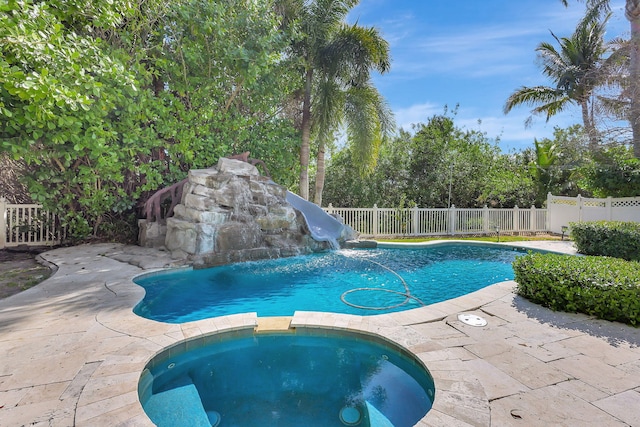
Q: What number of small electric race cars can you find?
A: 0